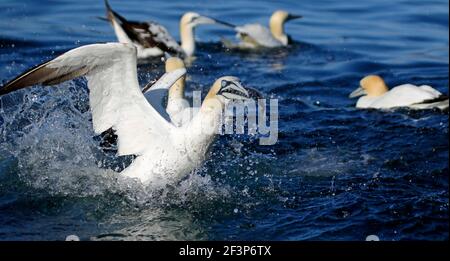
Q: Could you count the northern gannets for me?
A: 5